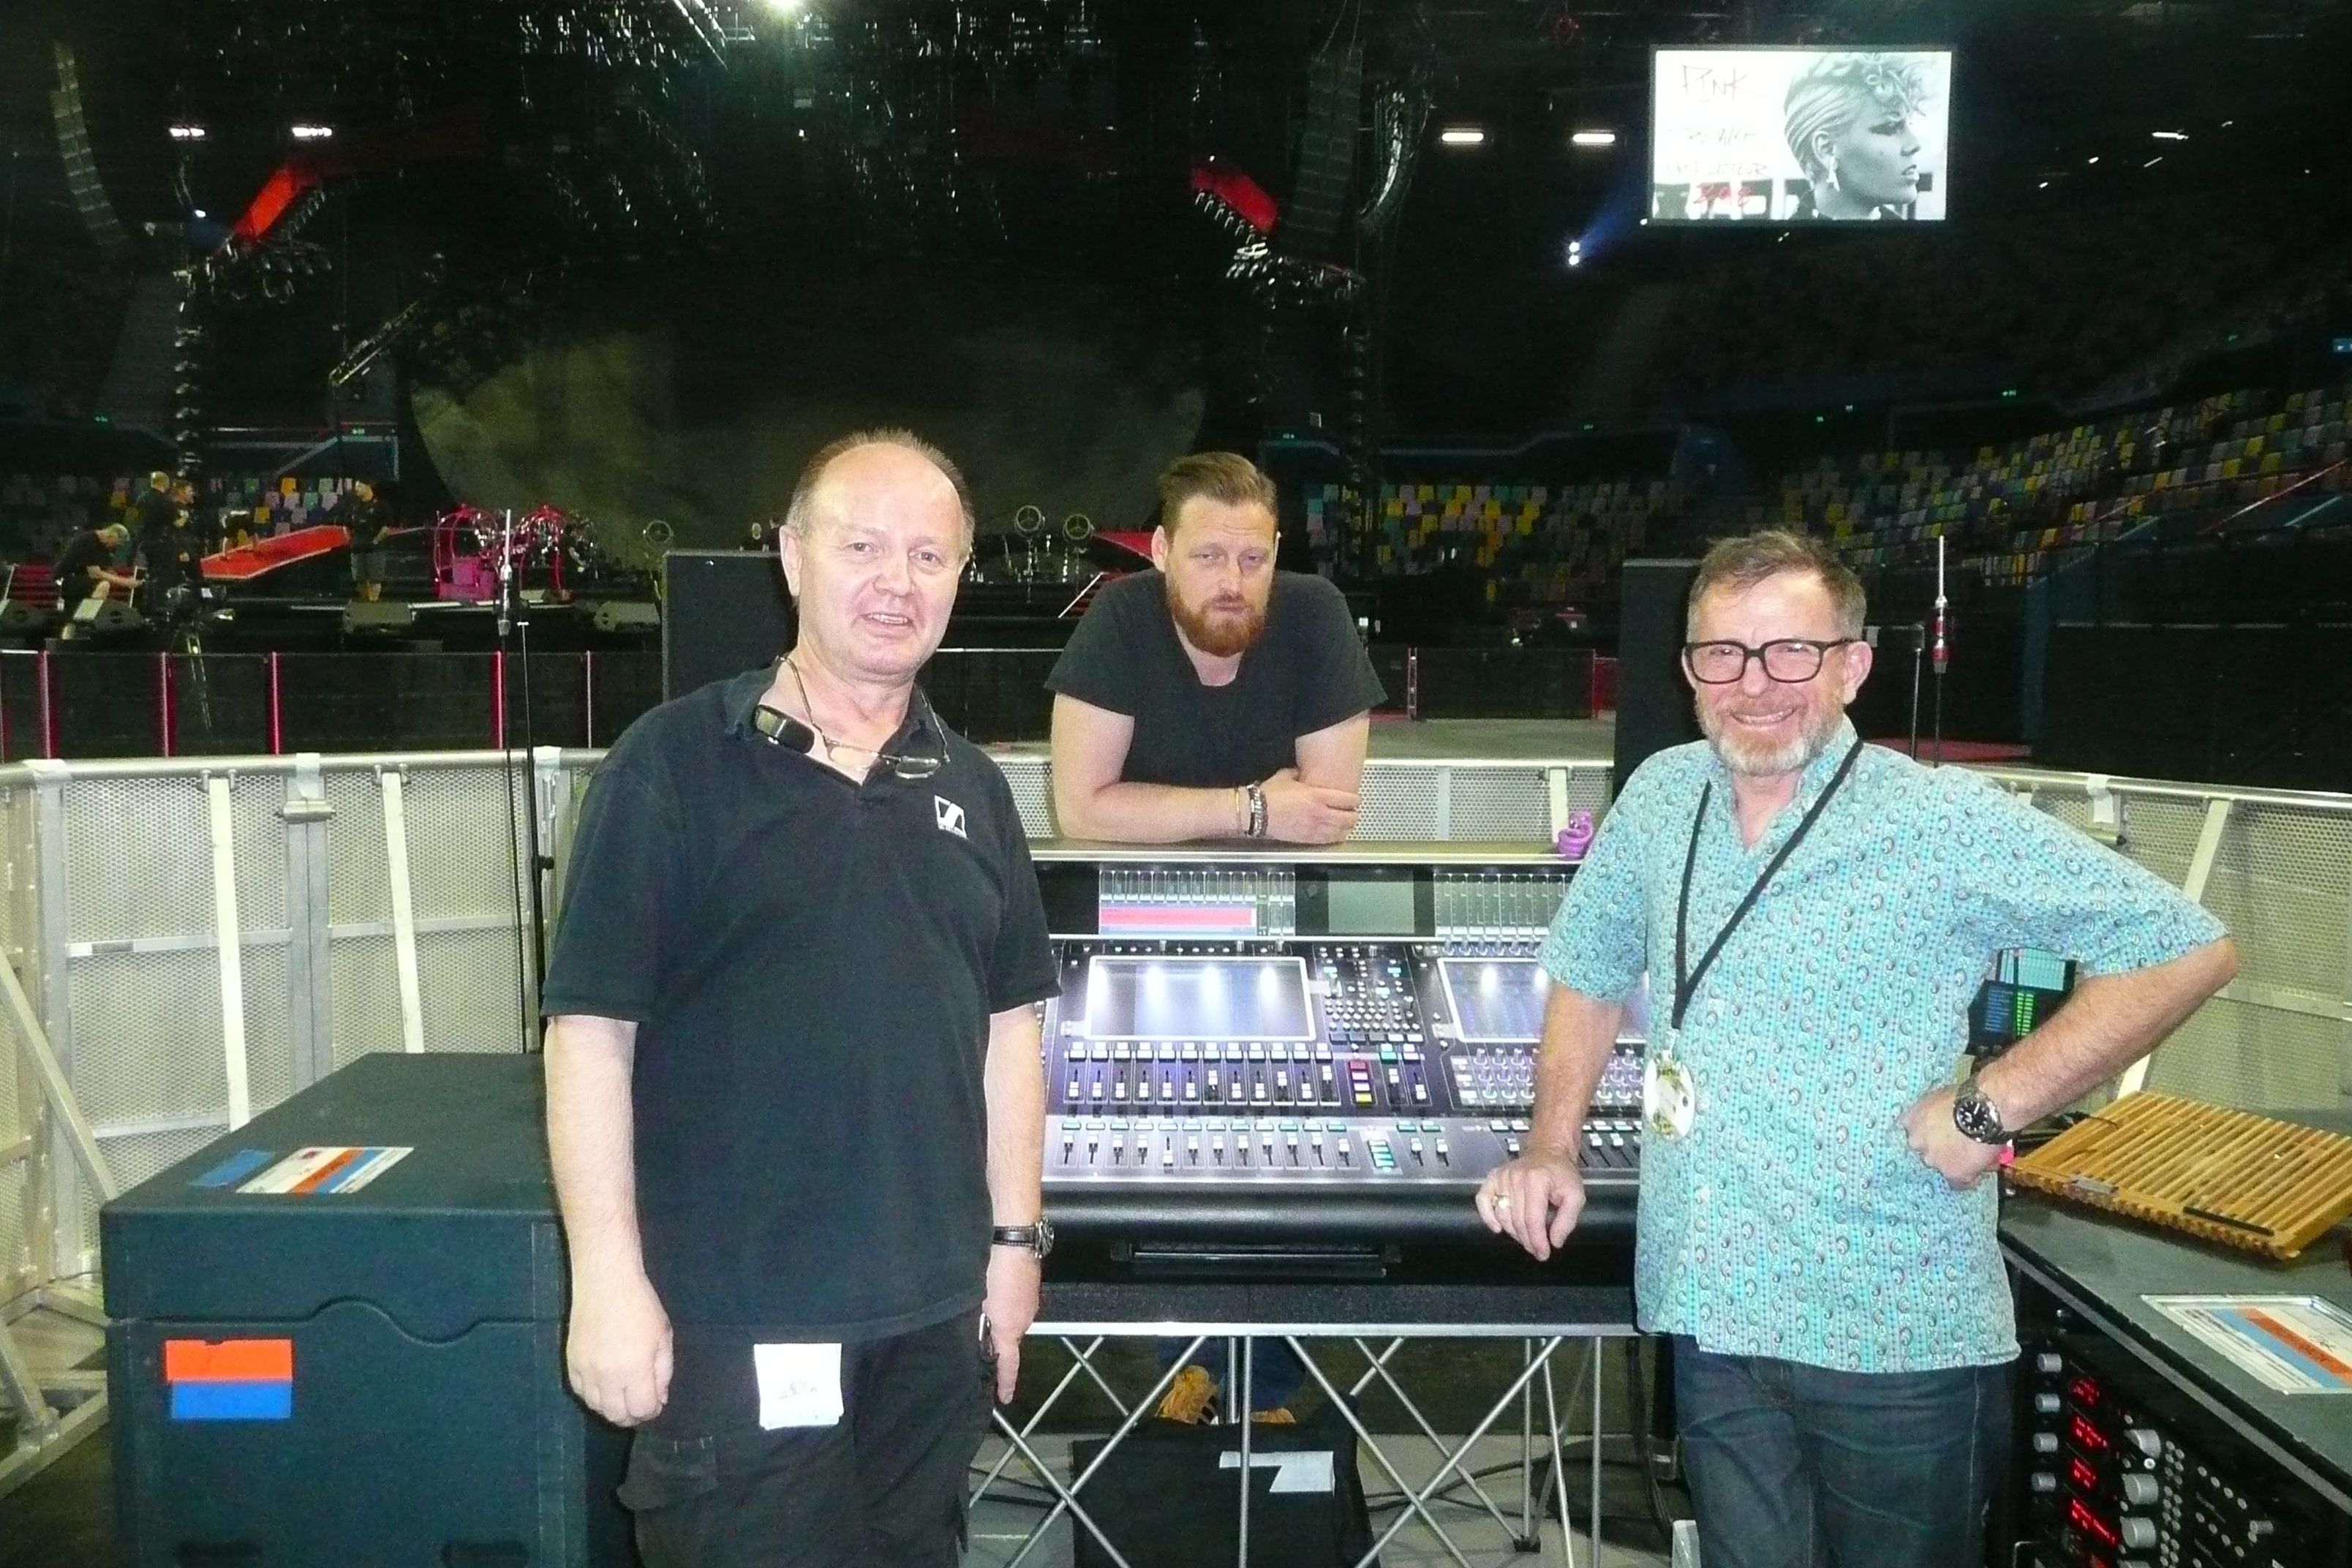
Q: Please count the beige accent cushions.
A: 0